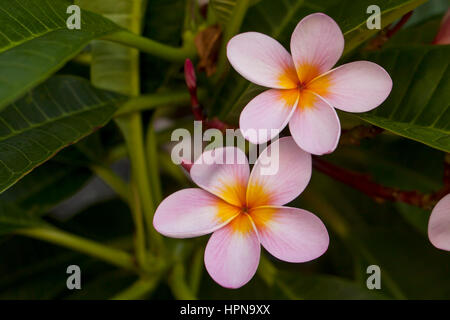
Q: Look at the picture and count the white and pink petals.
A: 11